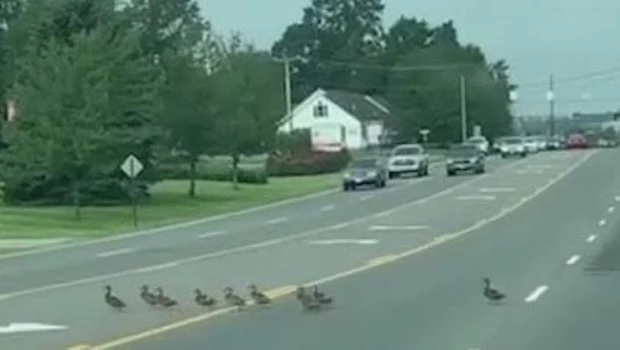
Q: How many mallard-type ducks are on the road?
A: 9